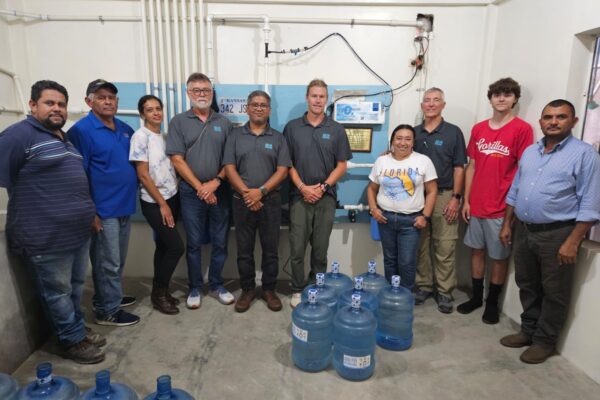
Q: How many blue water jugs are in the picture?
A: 11